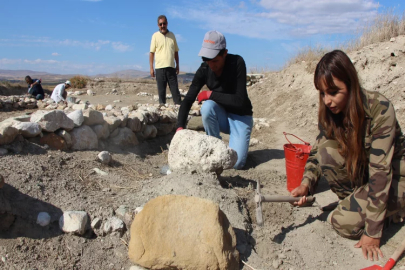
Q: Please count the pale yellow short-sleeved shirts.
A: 1